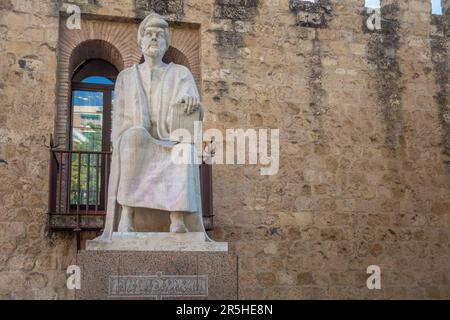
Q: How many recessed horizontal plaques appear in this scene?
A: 1